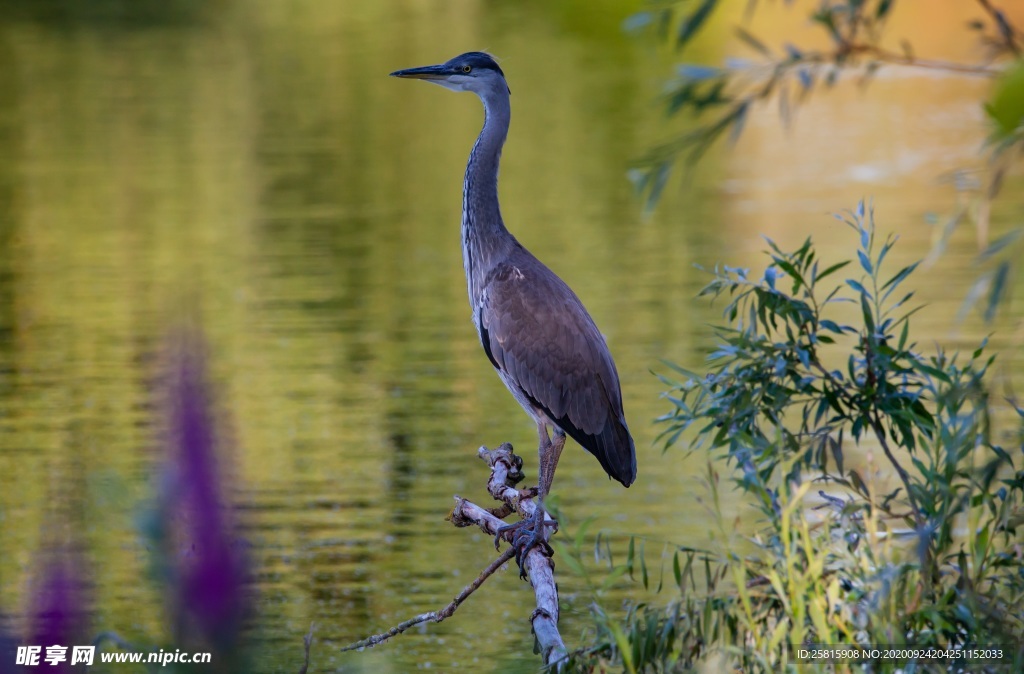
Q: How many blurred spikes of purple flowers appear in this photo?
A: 2